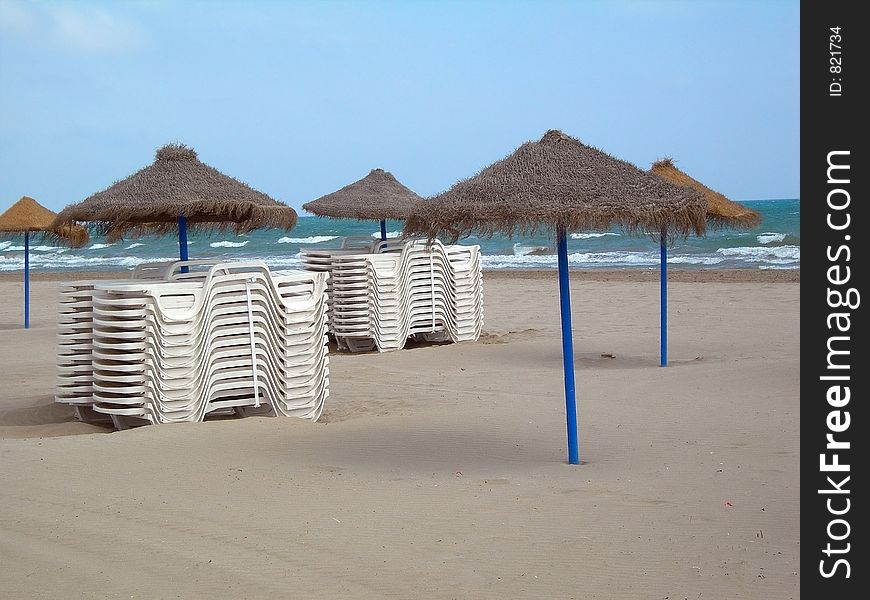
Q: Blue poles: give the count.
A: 5